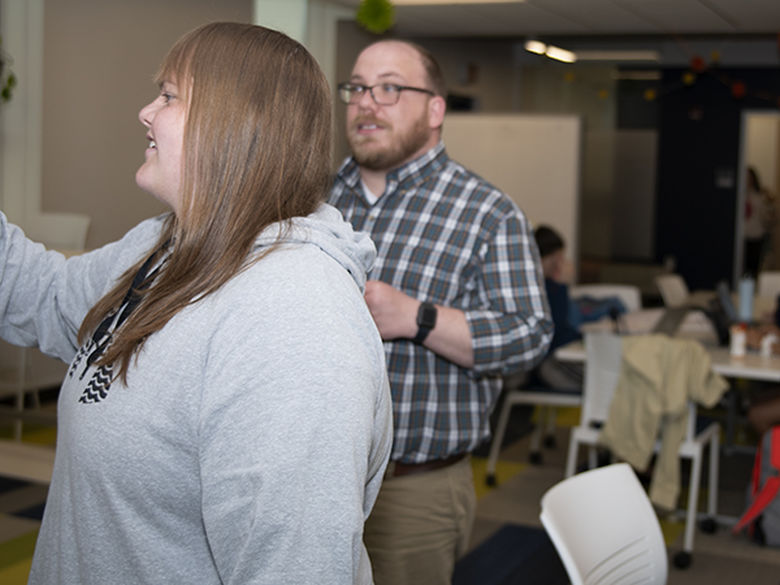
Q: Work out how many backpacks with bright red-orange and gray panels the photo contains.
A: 1